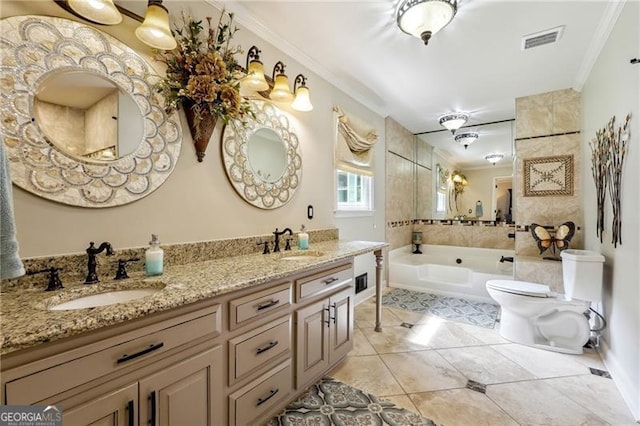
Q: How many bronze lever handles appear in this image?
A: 4